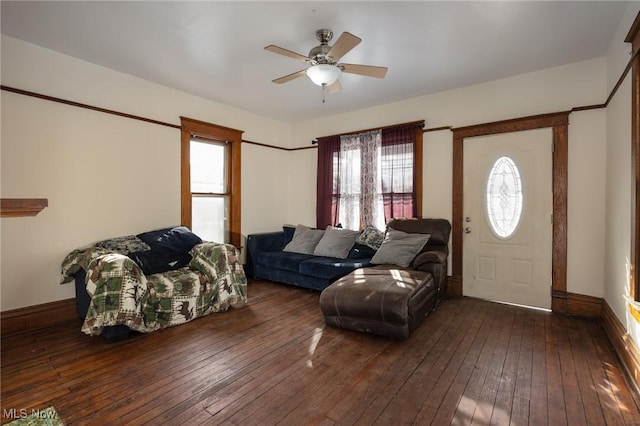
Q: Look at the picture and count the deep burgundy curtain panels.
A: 2